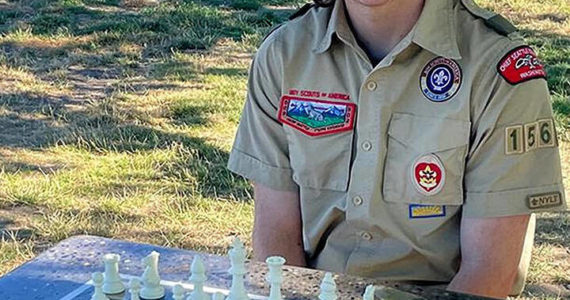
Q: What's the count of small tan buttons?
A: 4